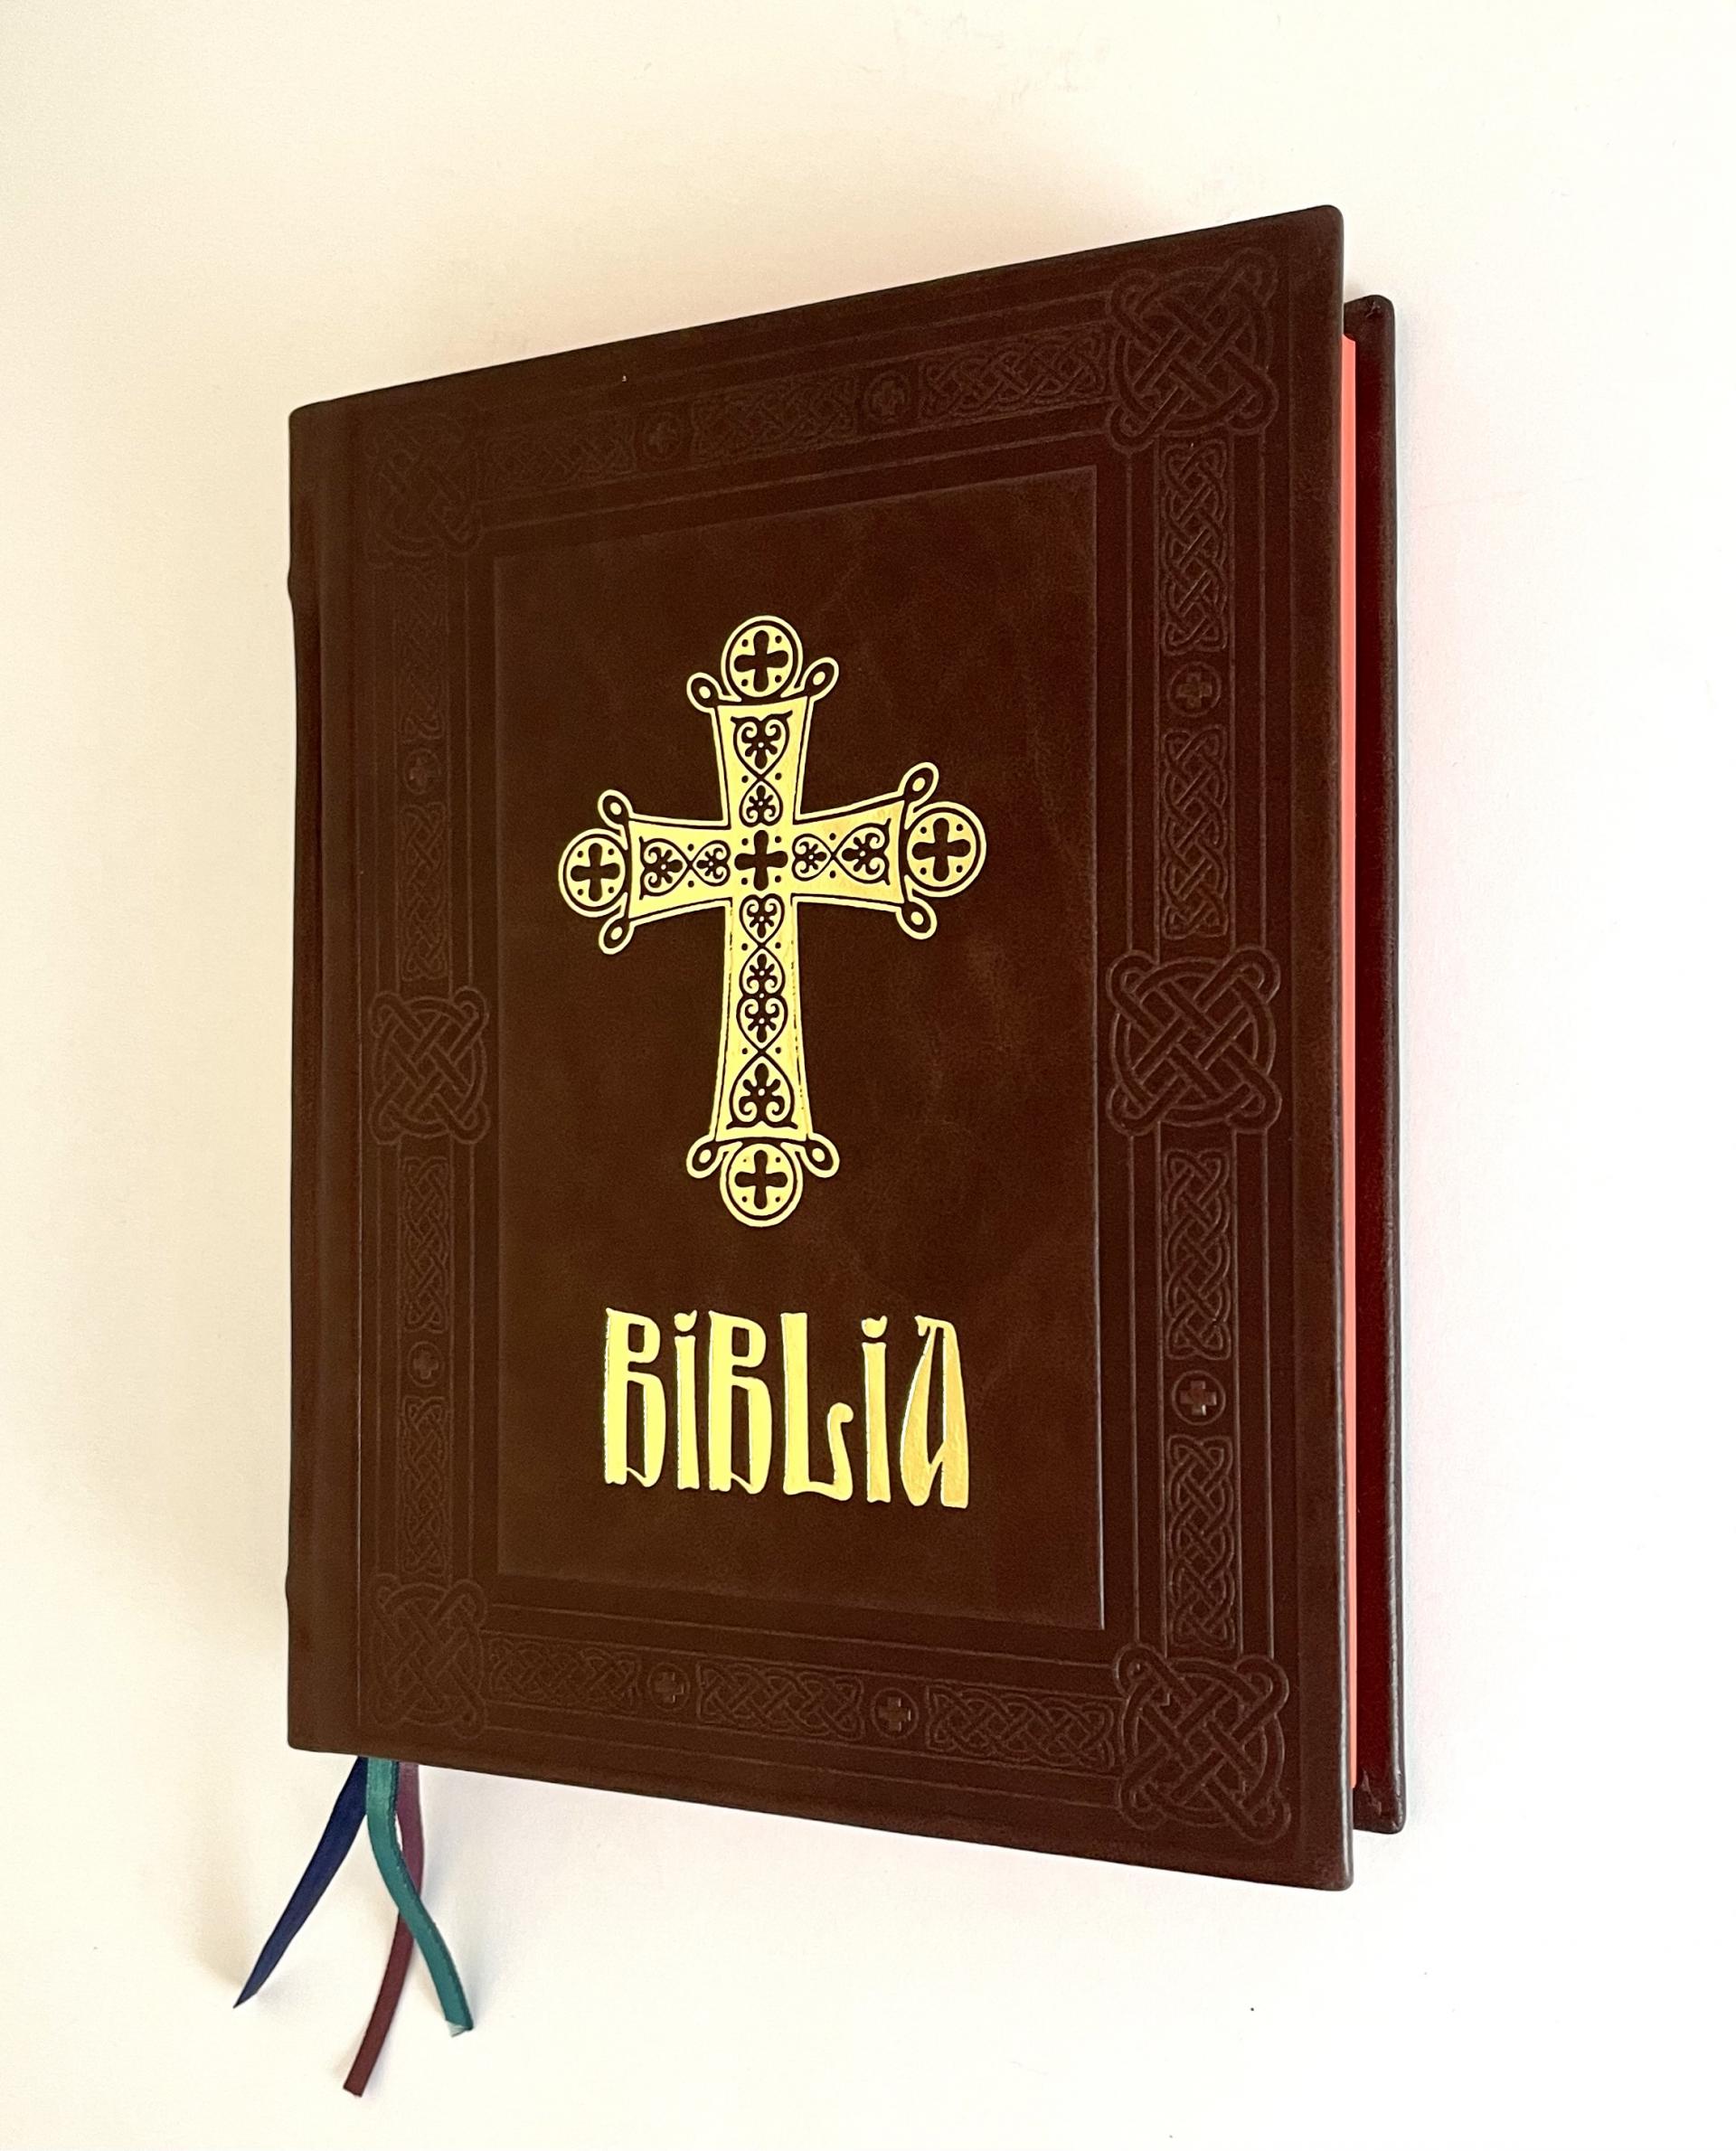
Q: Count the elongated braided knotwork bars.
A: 14